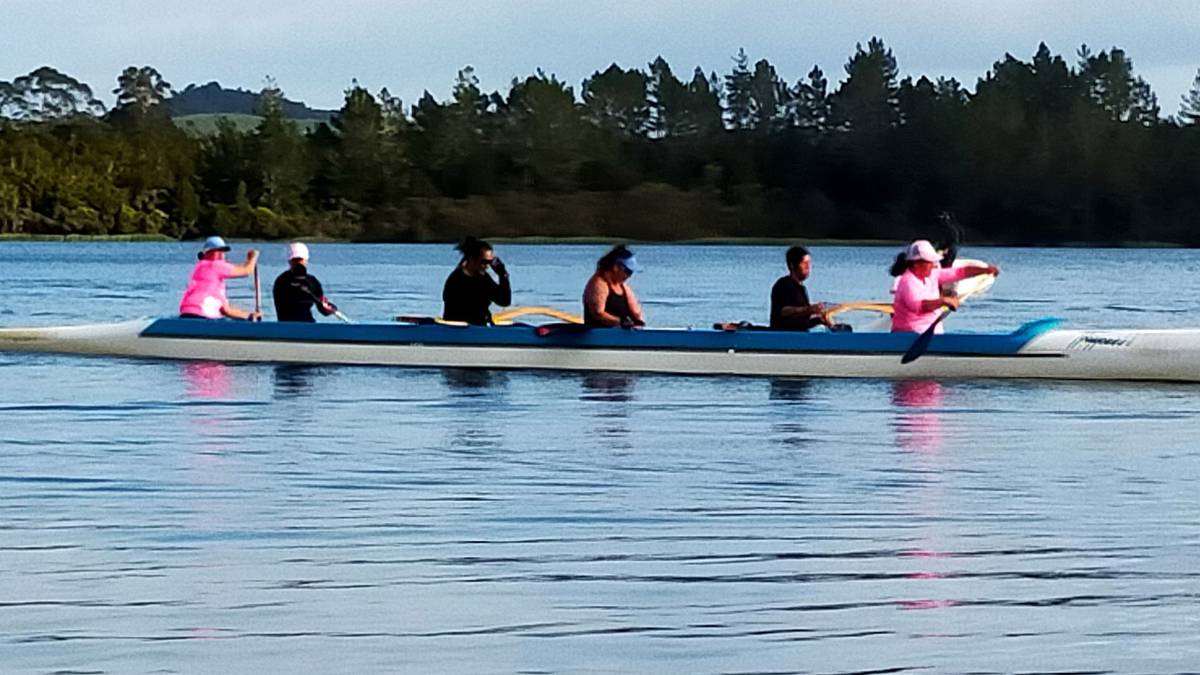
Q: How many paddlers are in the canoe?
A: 6